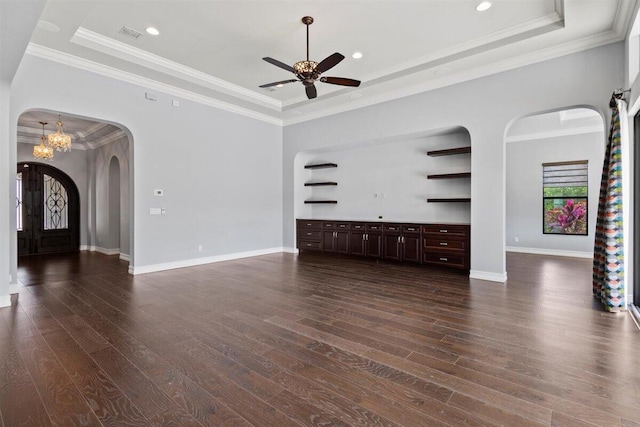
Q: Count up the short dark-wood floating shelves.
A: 6